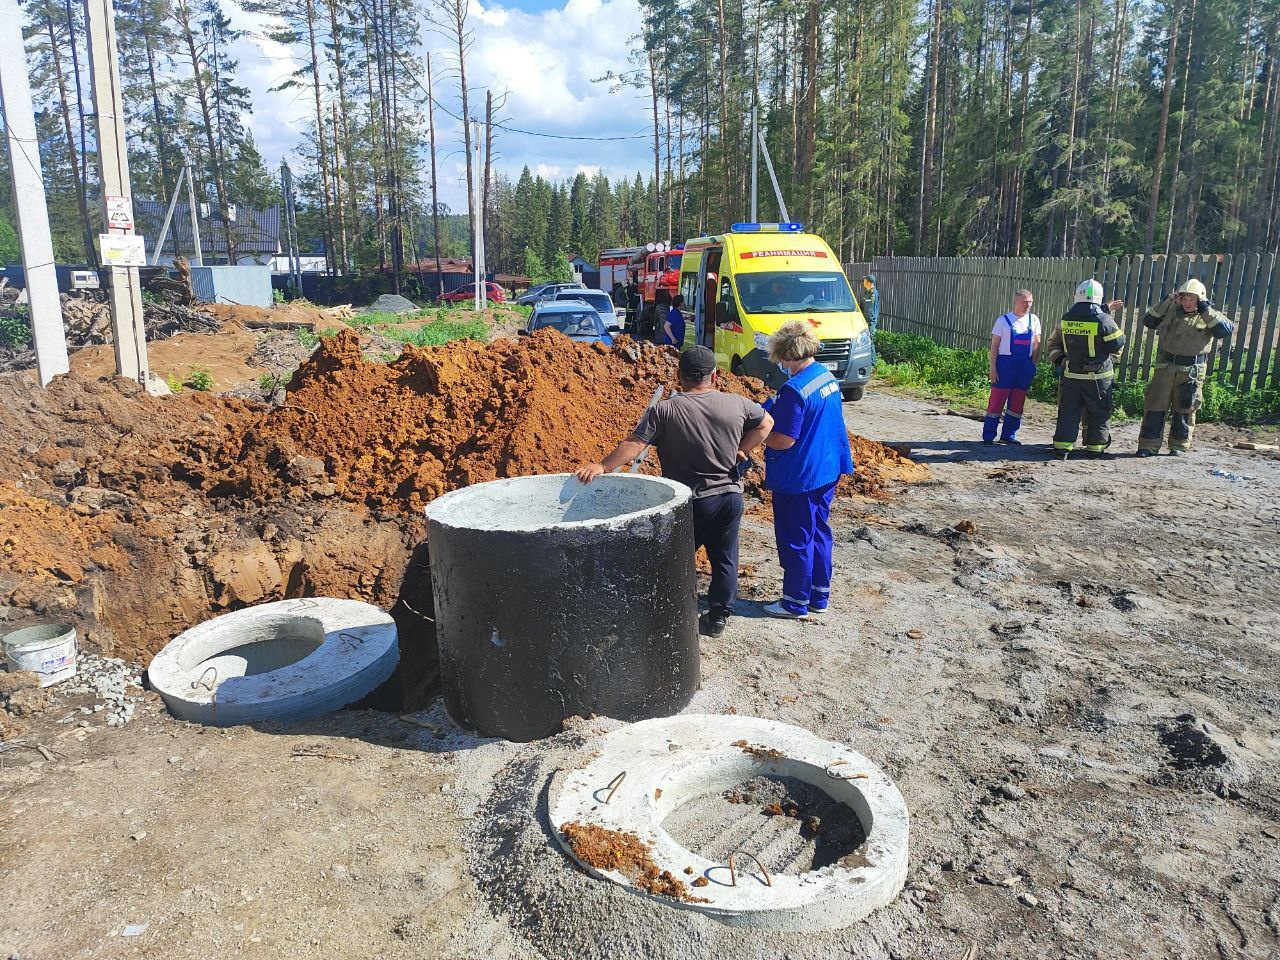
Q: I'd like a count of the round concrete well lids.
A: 2